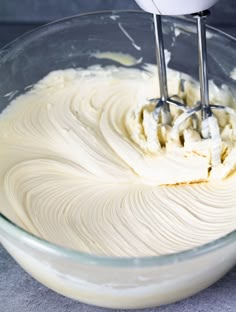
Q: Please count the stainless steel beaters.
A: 2